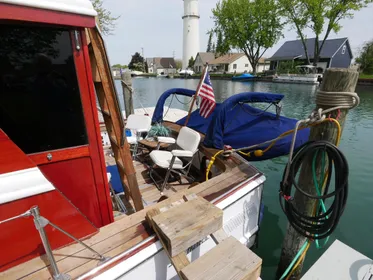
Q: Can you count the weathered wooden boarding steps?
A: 2